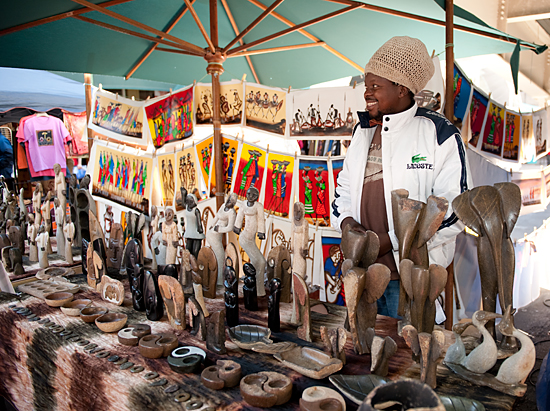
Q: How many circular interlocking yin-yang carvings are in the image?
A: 6